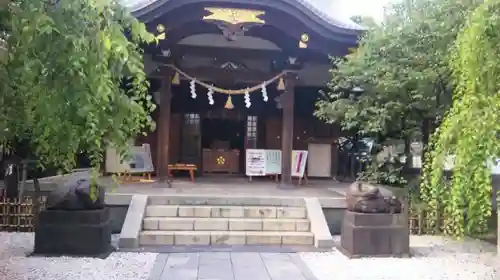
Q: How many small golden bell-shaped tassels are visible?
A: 3